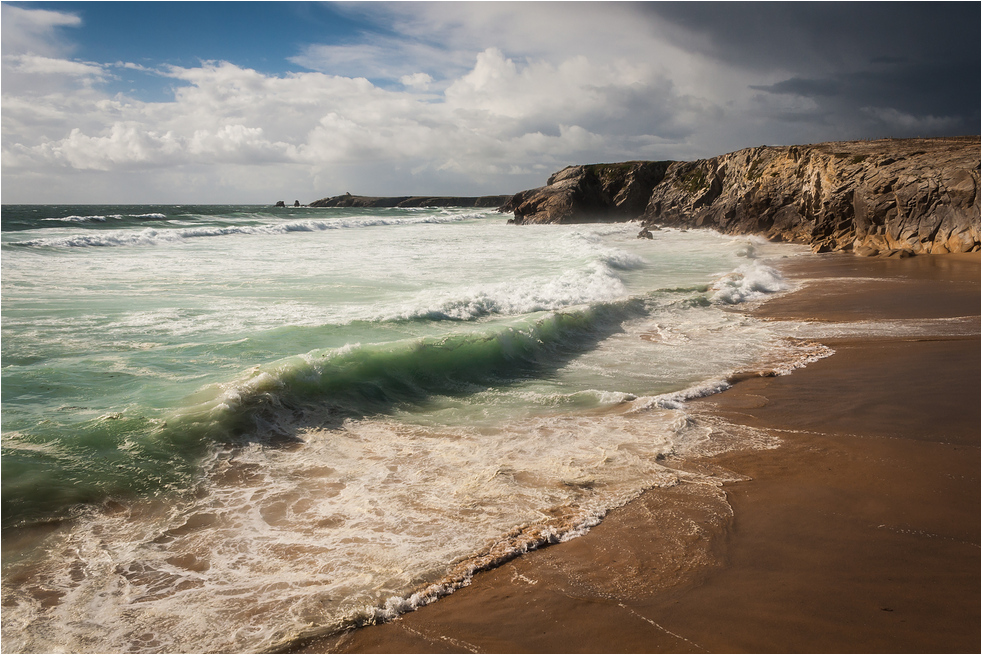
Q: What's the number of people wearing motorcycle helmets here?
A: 0